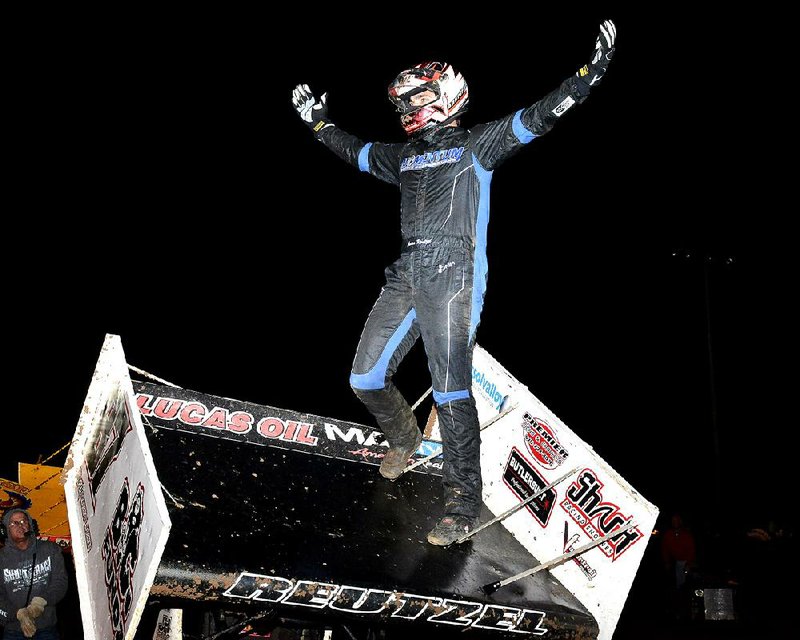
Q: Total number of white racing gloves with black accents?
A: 2